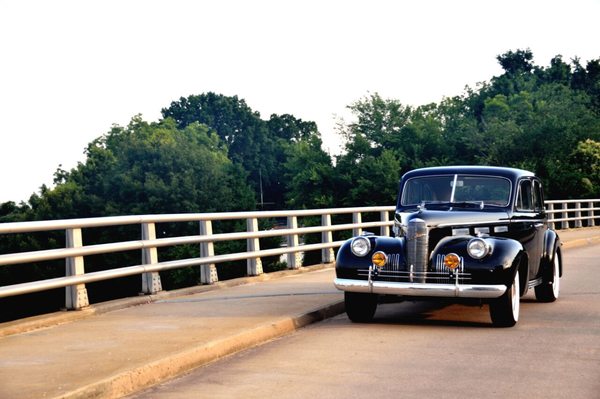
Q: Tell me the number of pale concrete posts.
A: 12